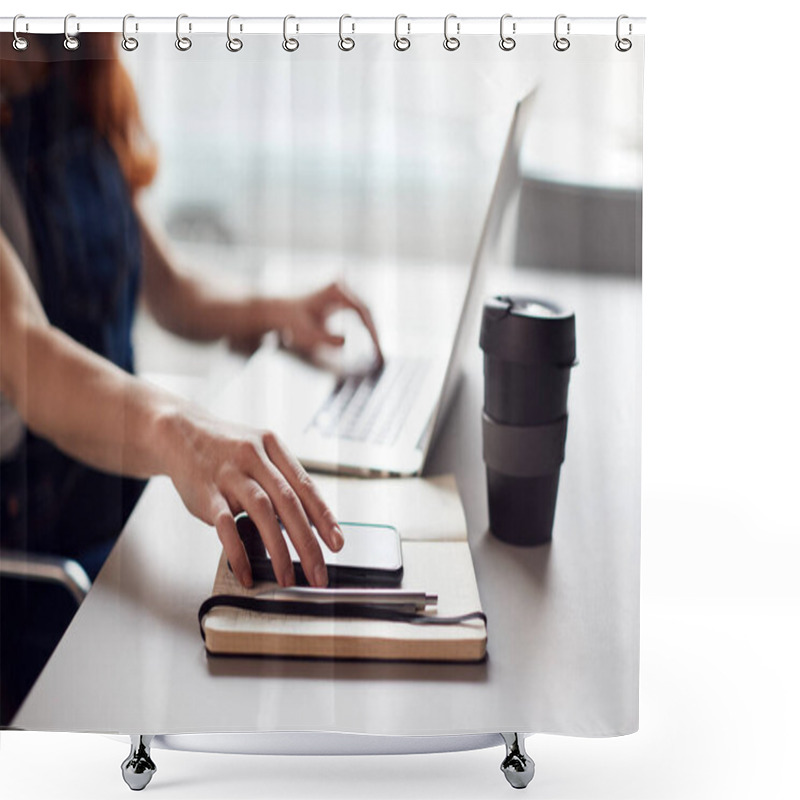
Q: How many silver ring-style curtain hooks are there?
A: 12